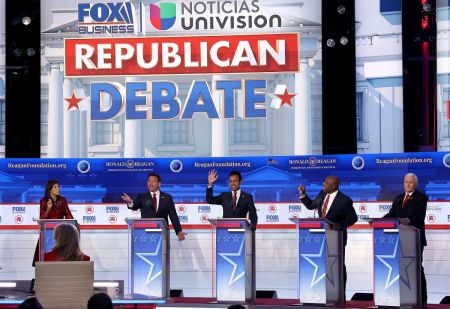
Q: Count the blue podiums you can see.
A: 5